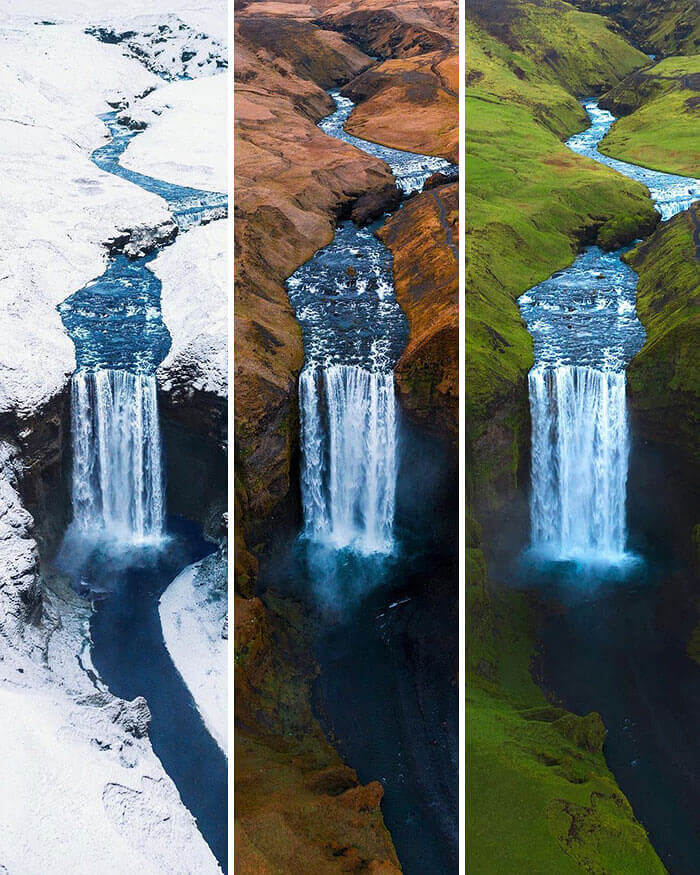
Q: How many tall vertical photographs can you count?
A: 3